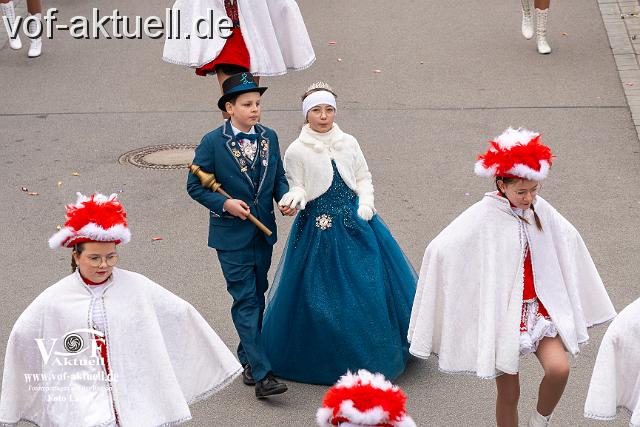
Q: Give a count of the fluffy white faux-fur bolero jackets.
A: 1